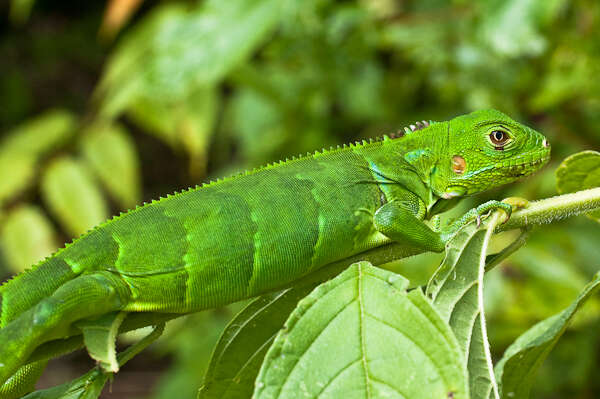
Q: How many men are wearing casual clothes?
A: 0